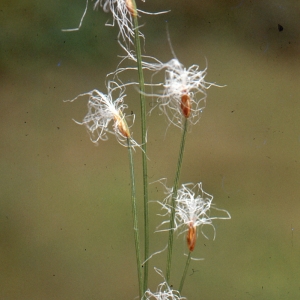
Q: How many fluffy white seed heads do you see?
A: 5